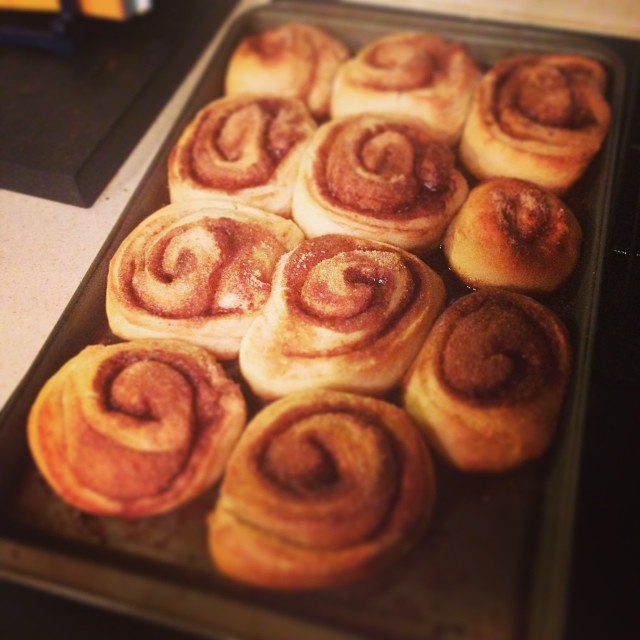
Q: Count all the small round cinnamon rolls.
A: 1